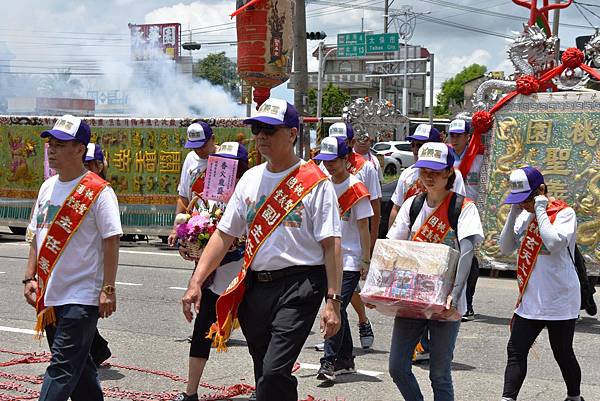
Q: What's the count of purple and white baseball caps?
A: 11